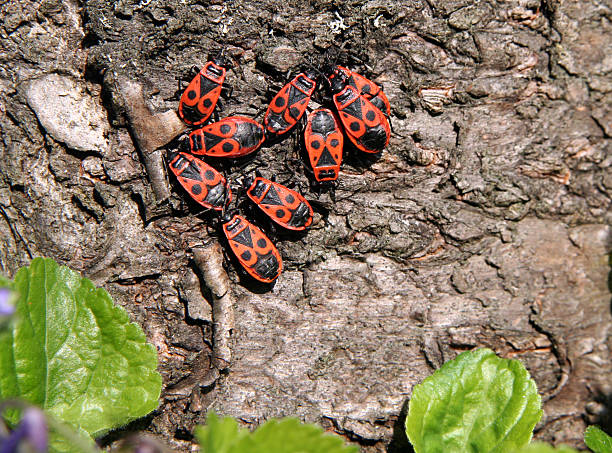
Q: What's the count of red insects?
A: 9